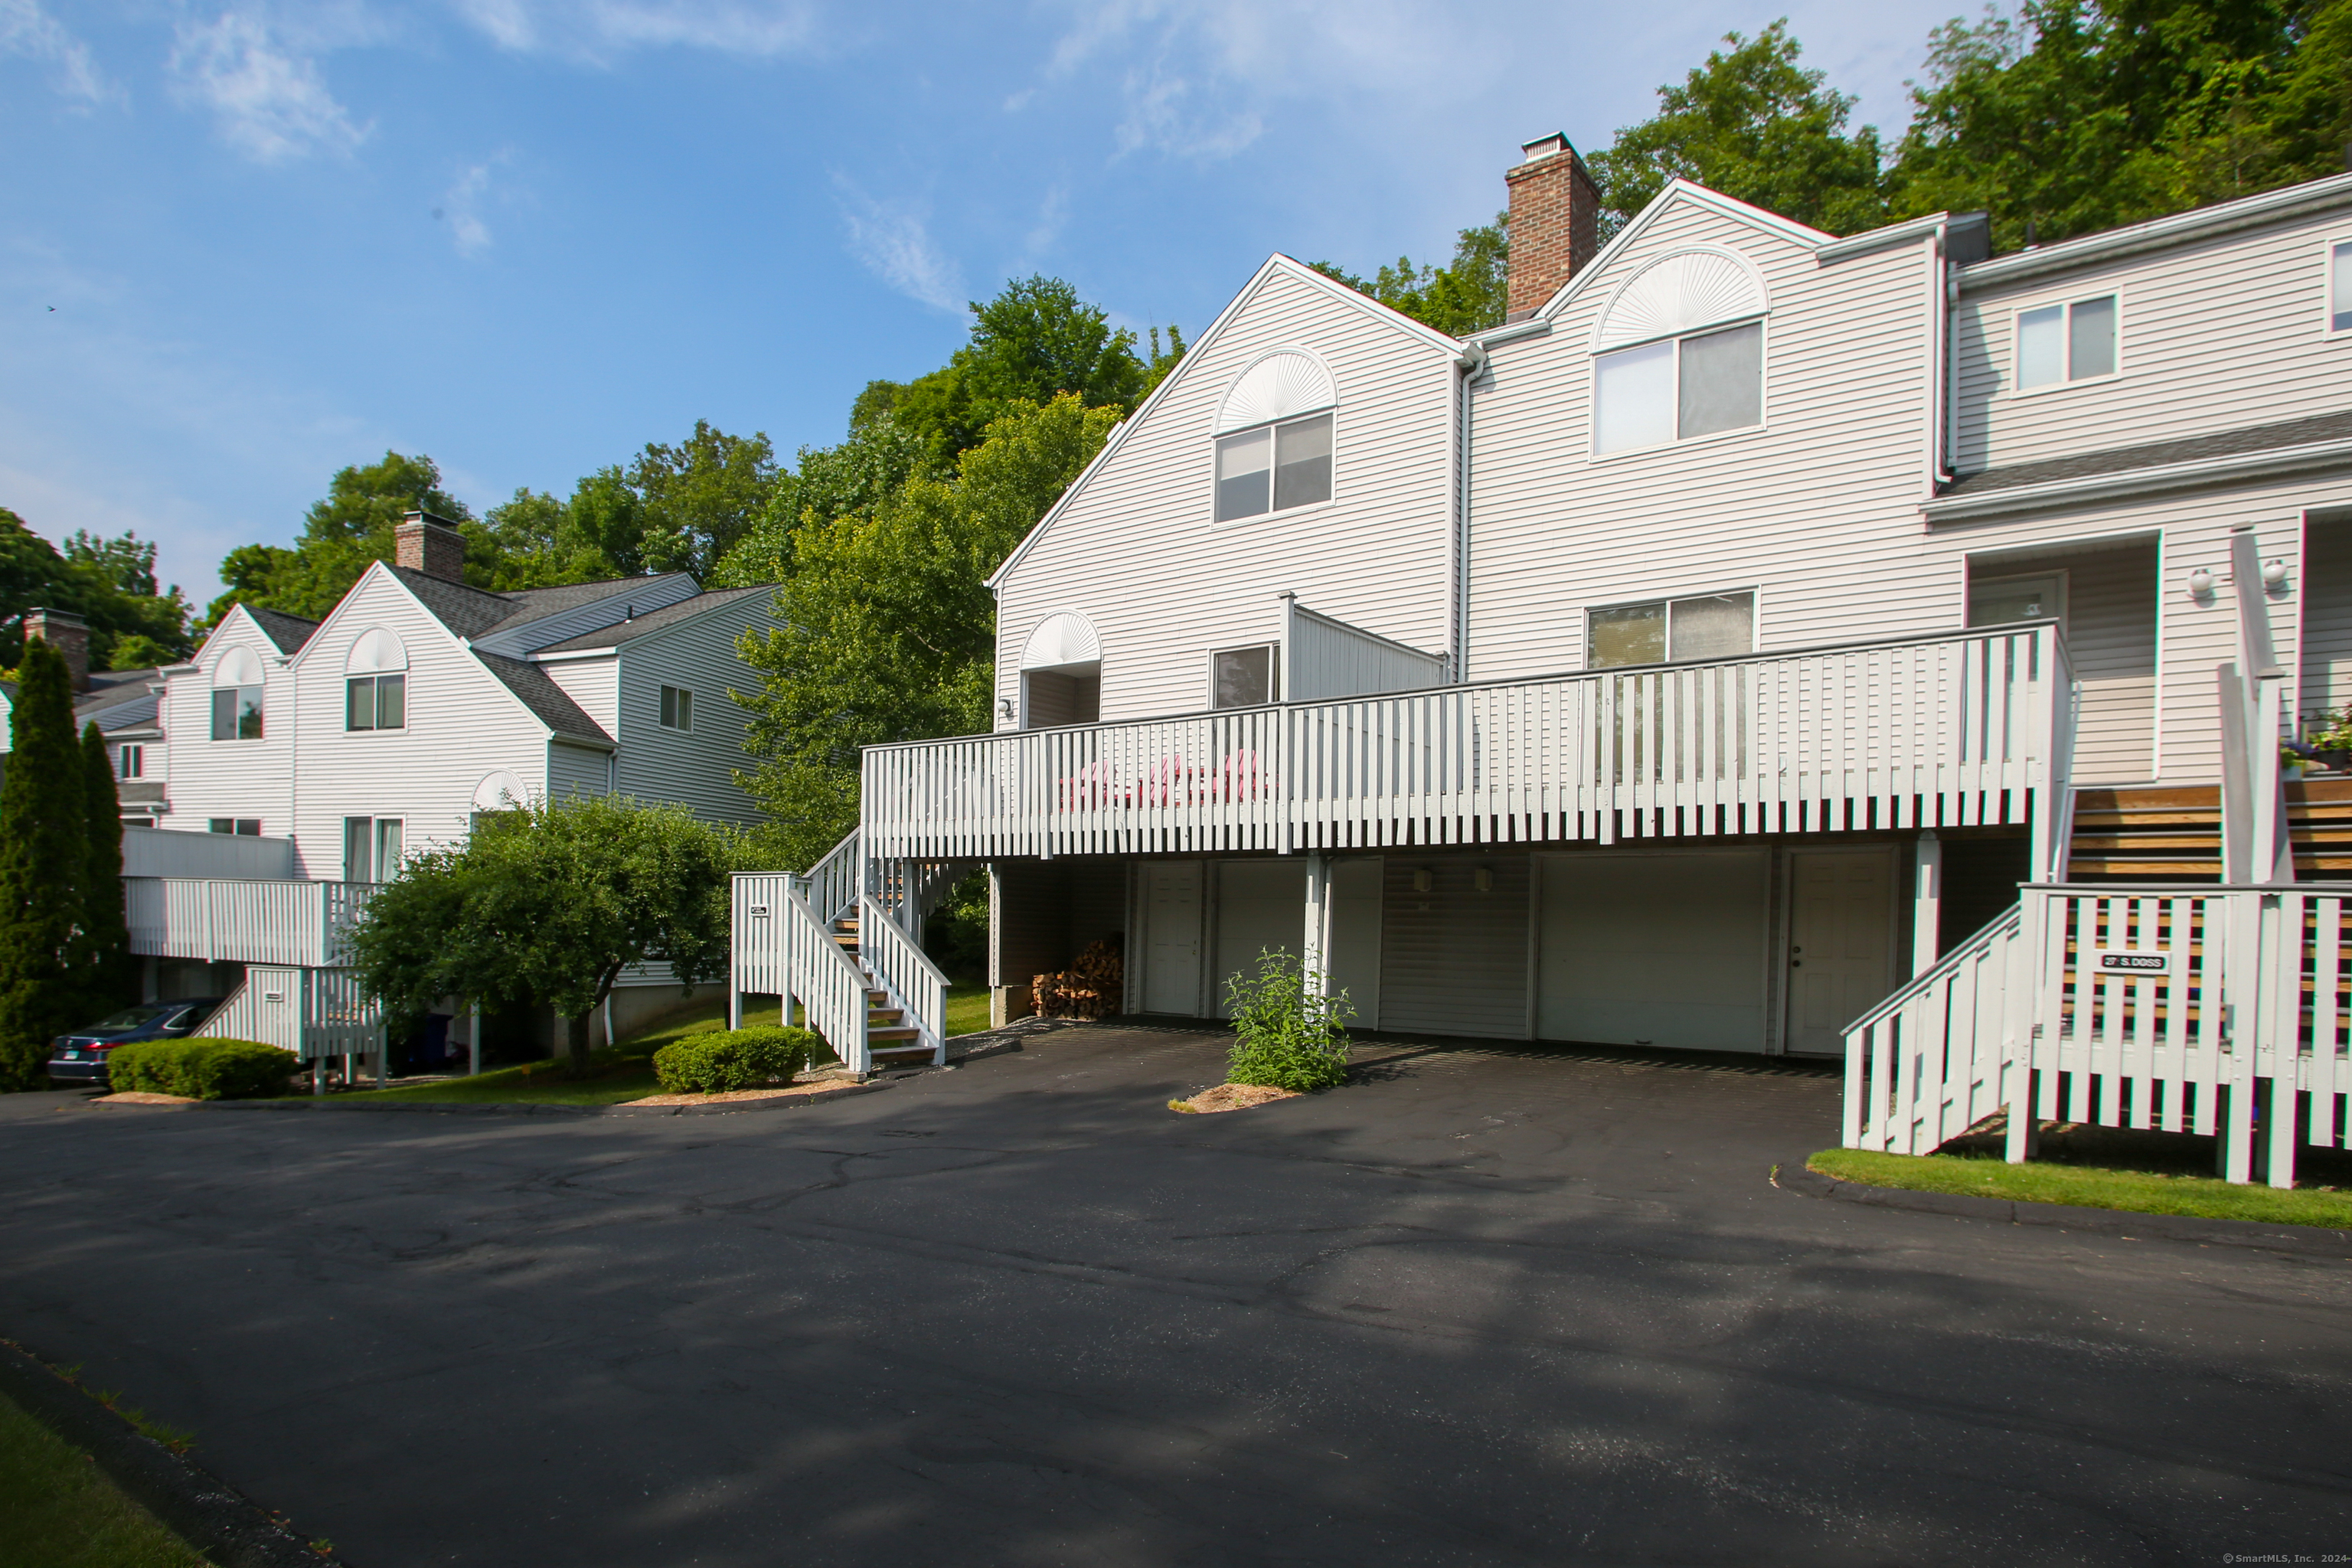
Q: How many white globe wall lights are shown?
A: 3